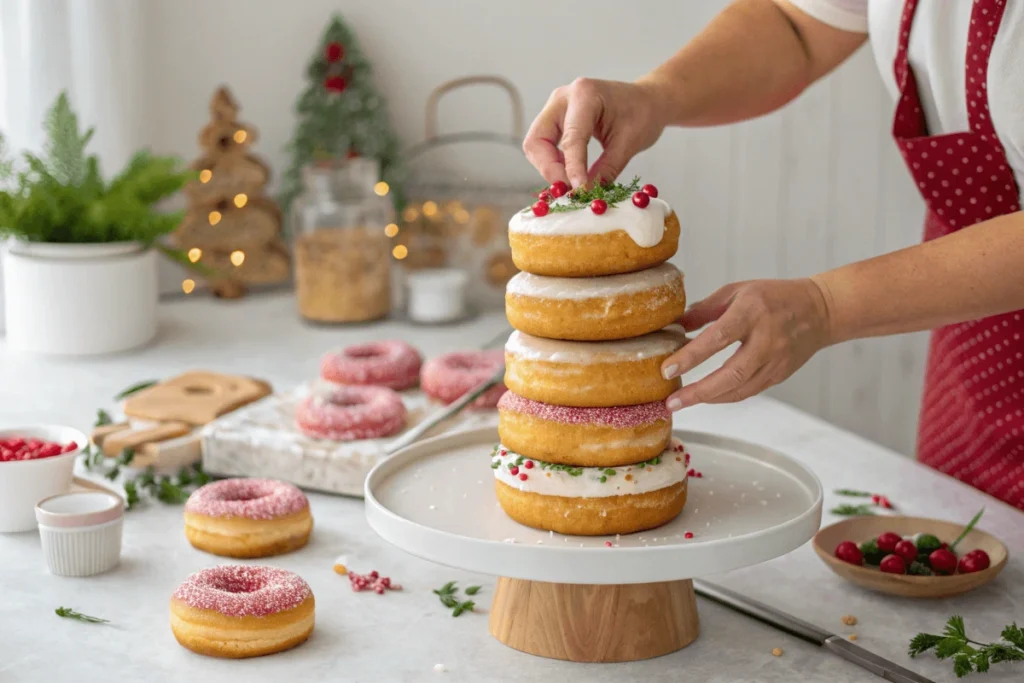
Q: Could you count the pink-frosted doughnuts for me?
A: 6